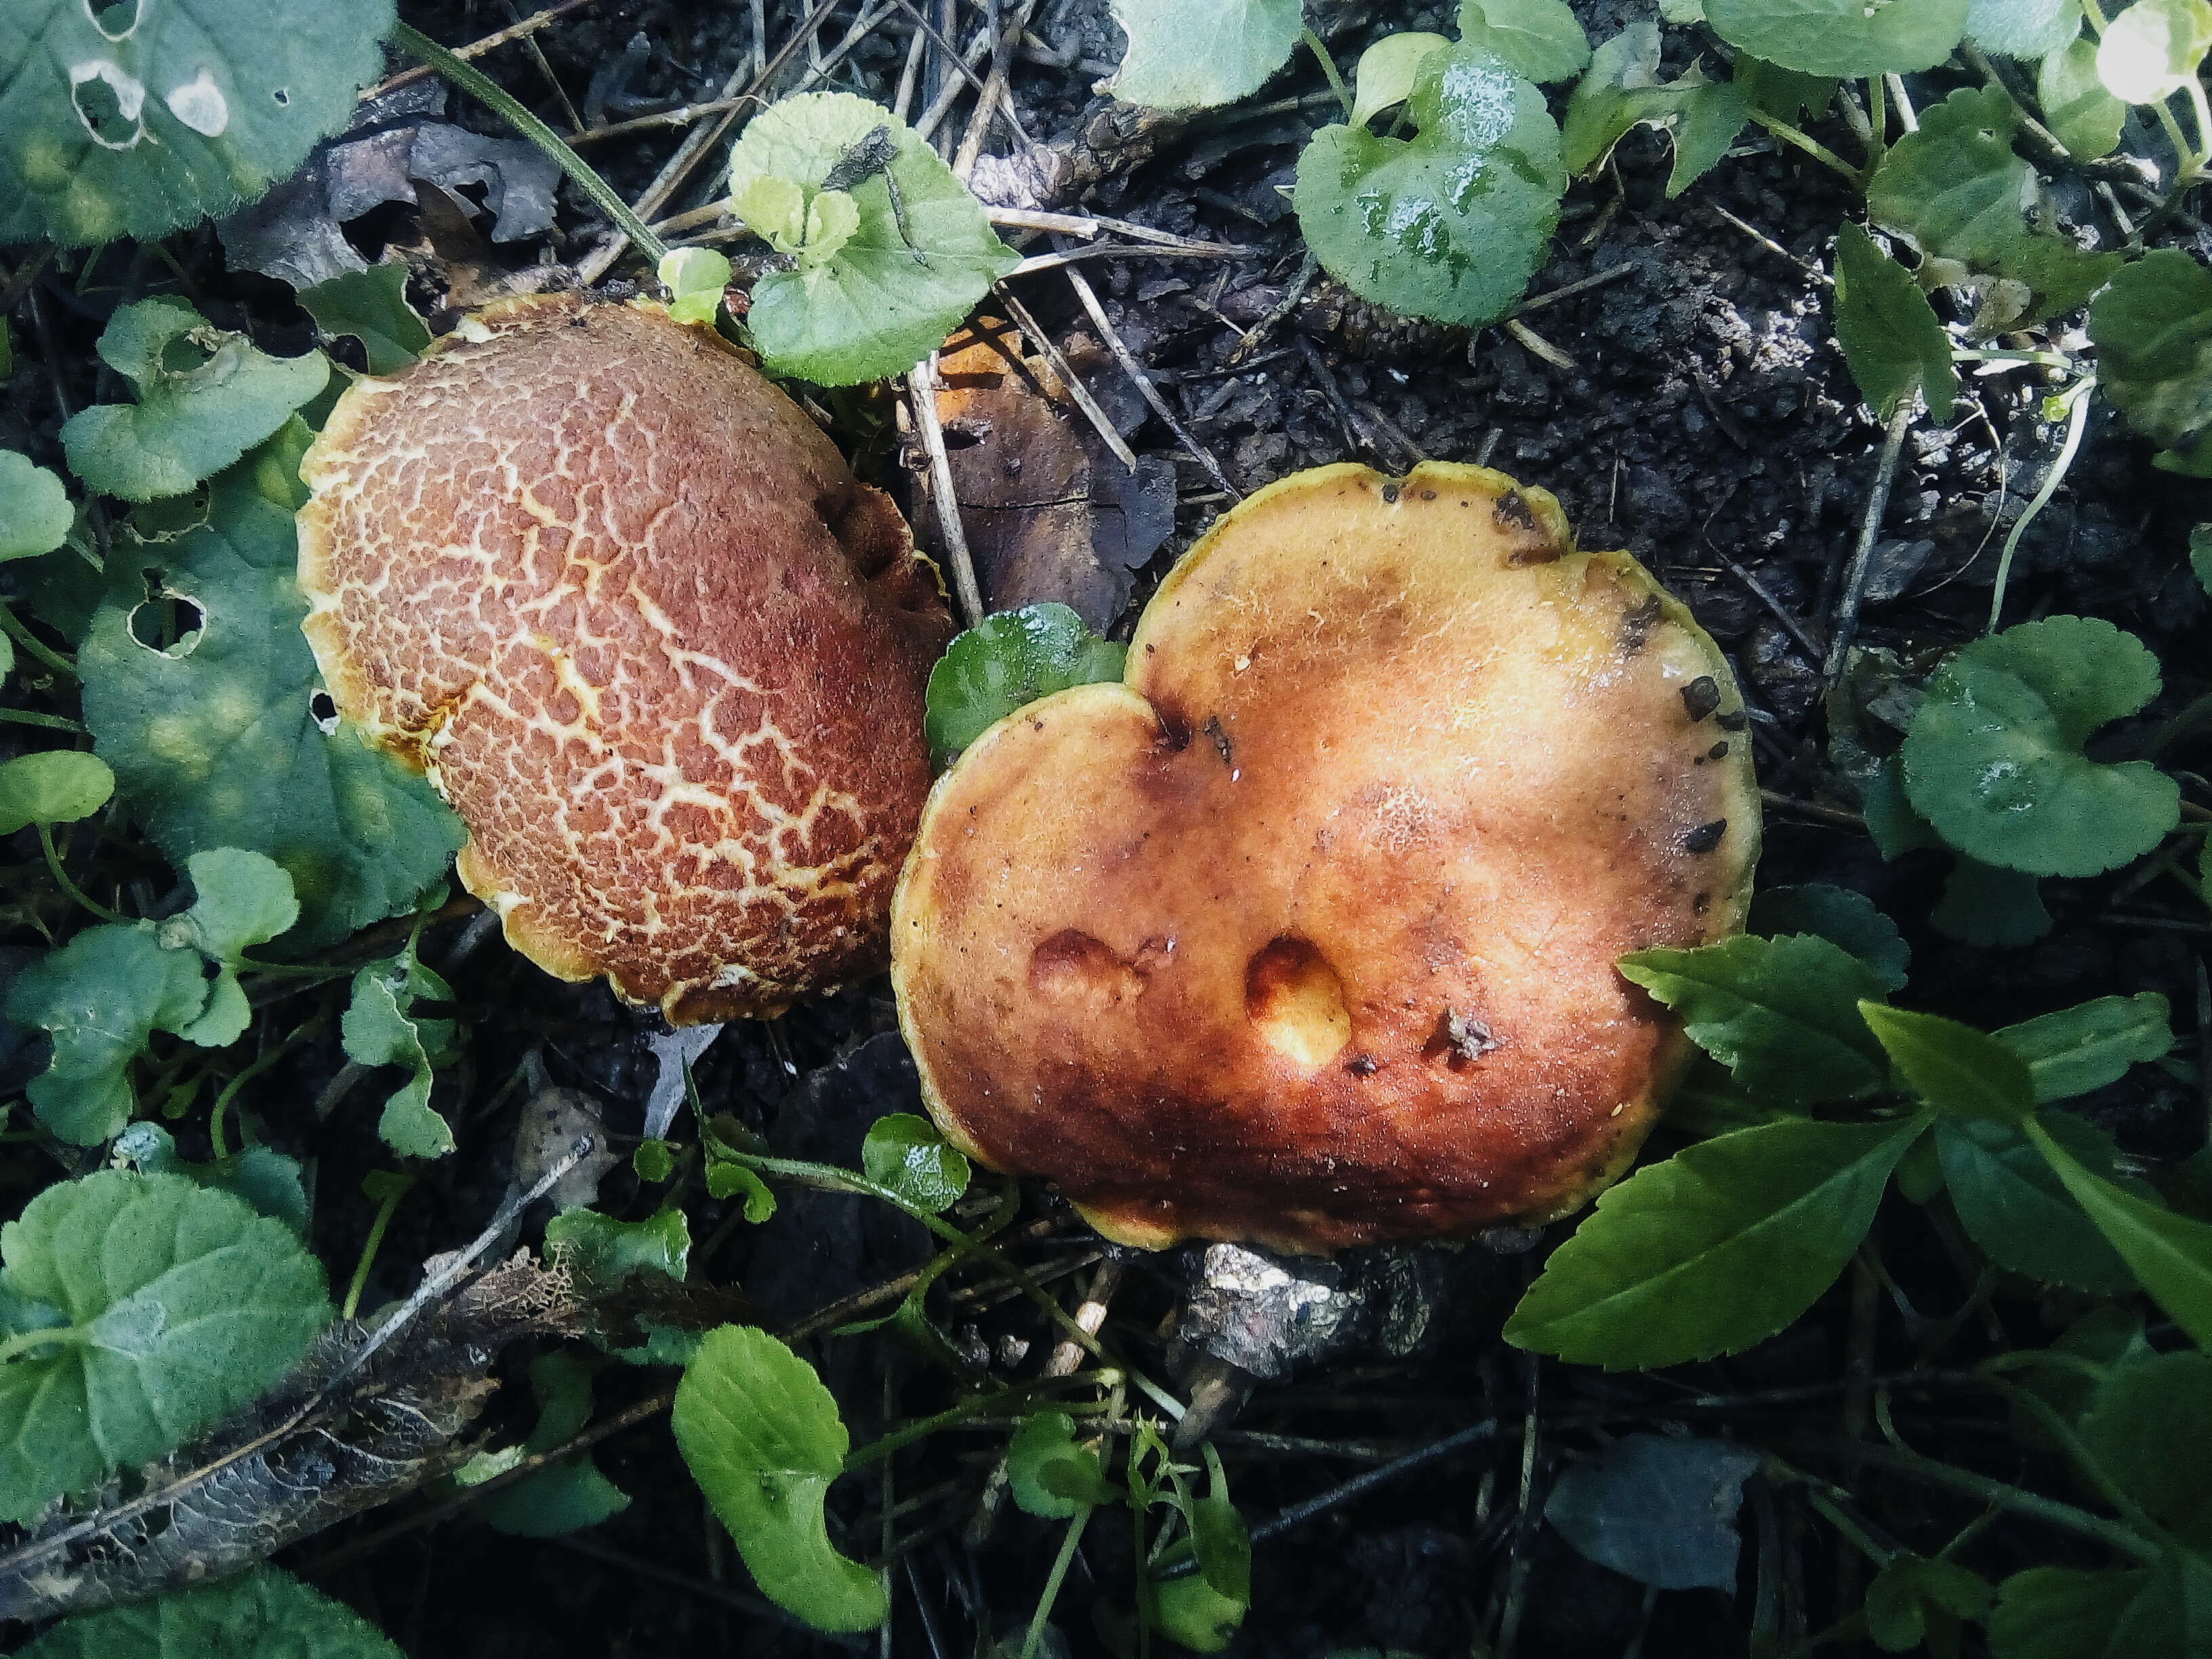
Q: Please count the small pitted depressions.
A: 2